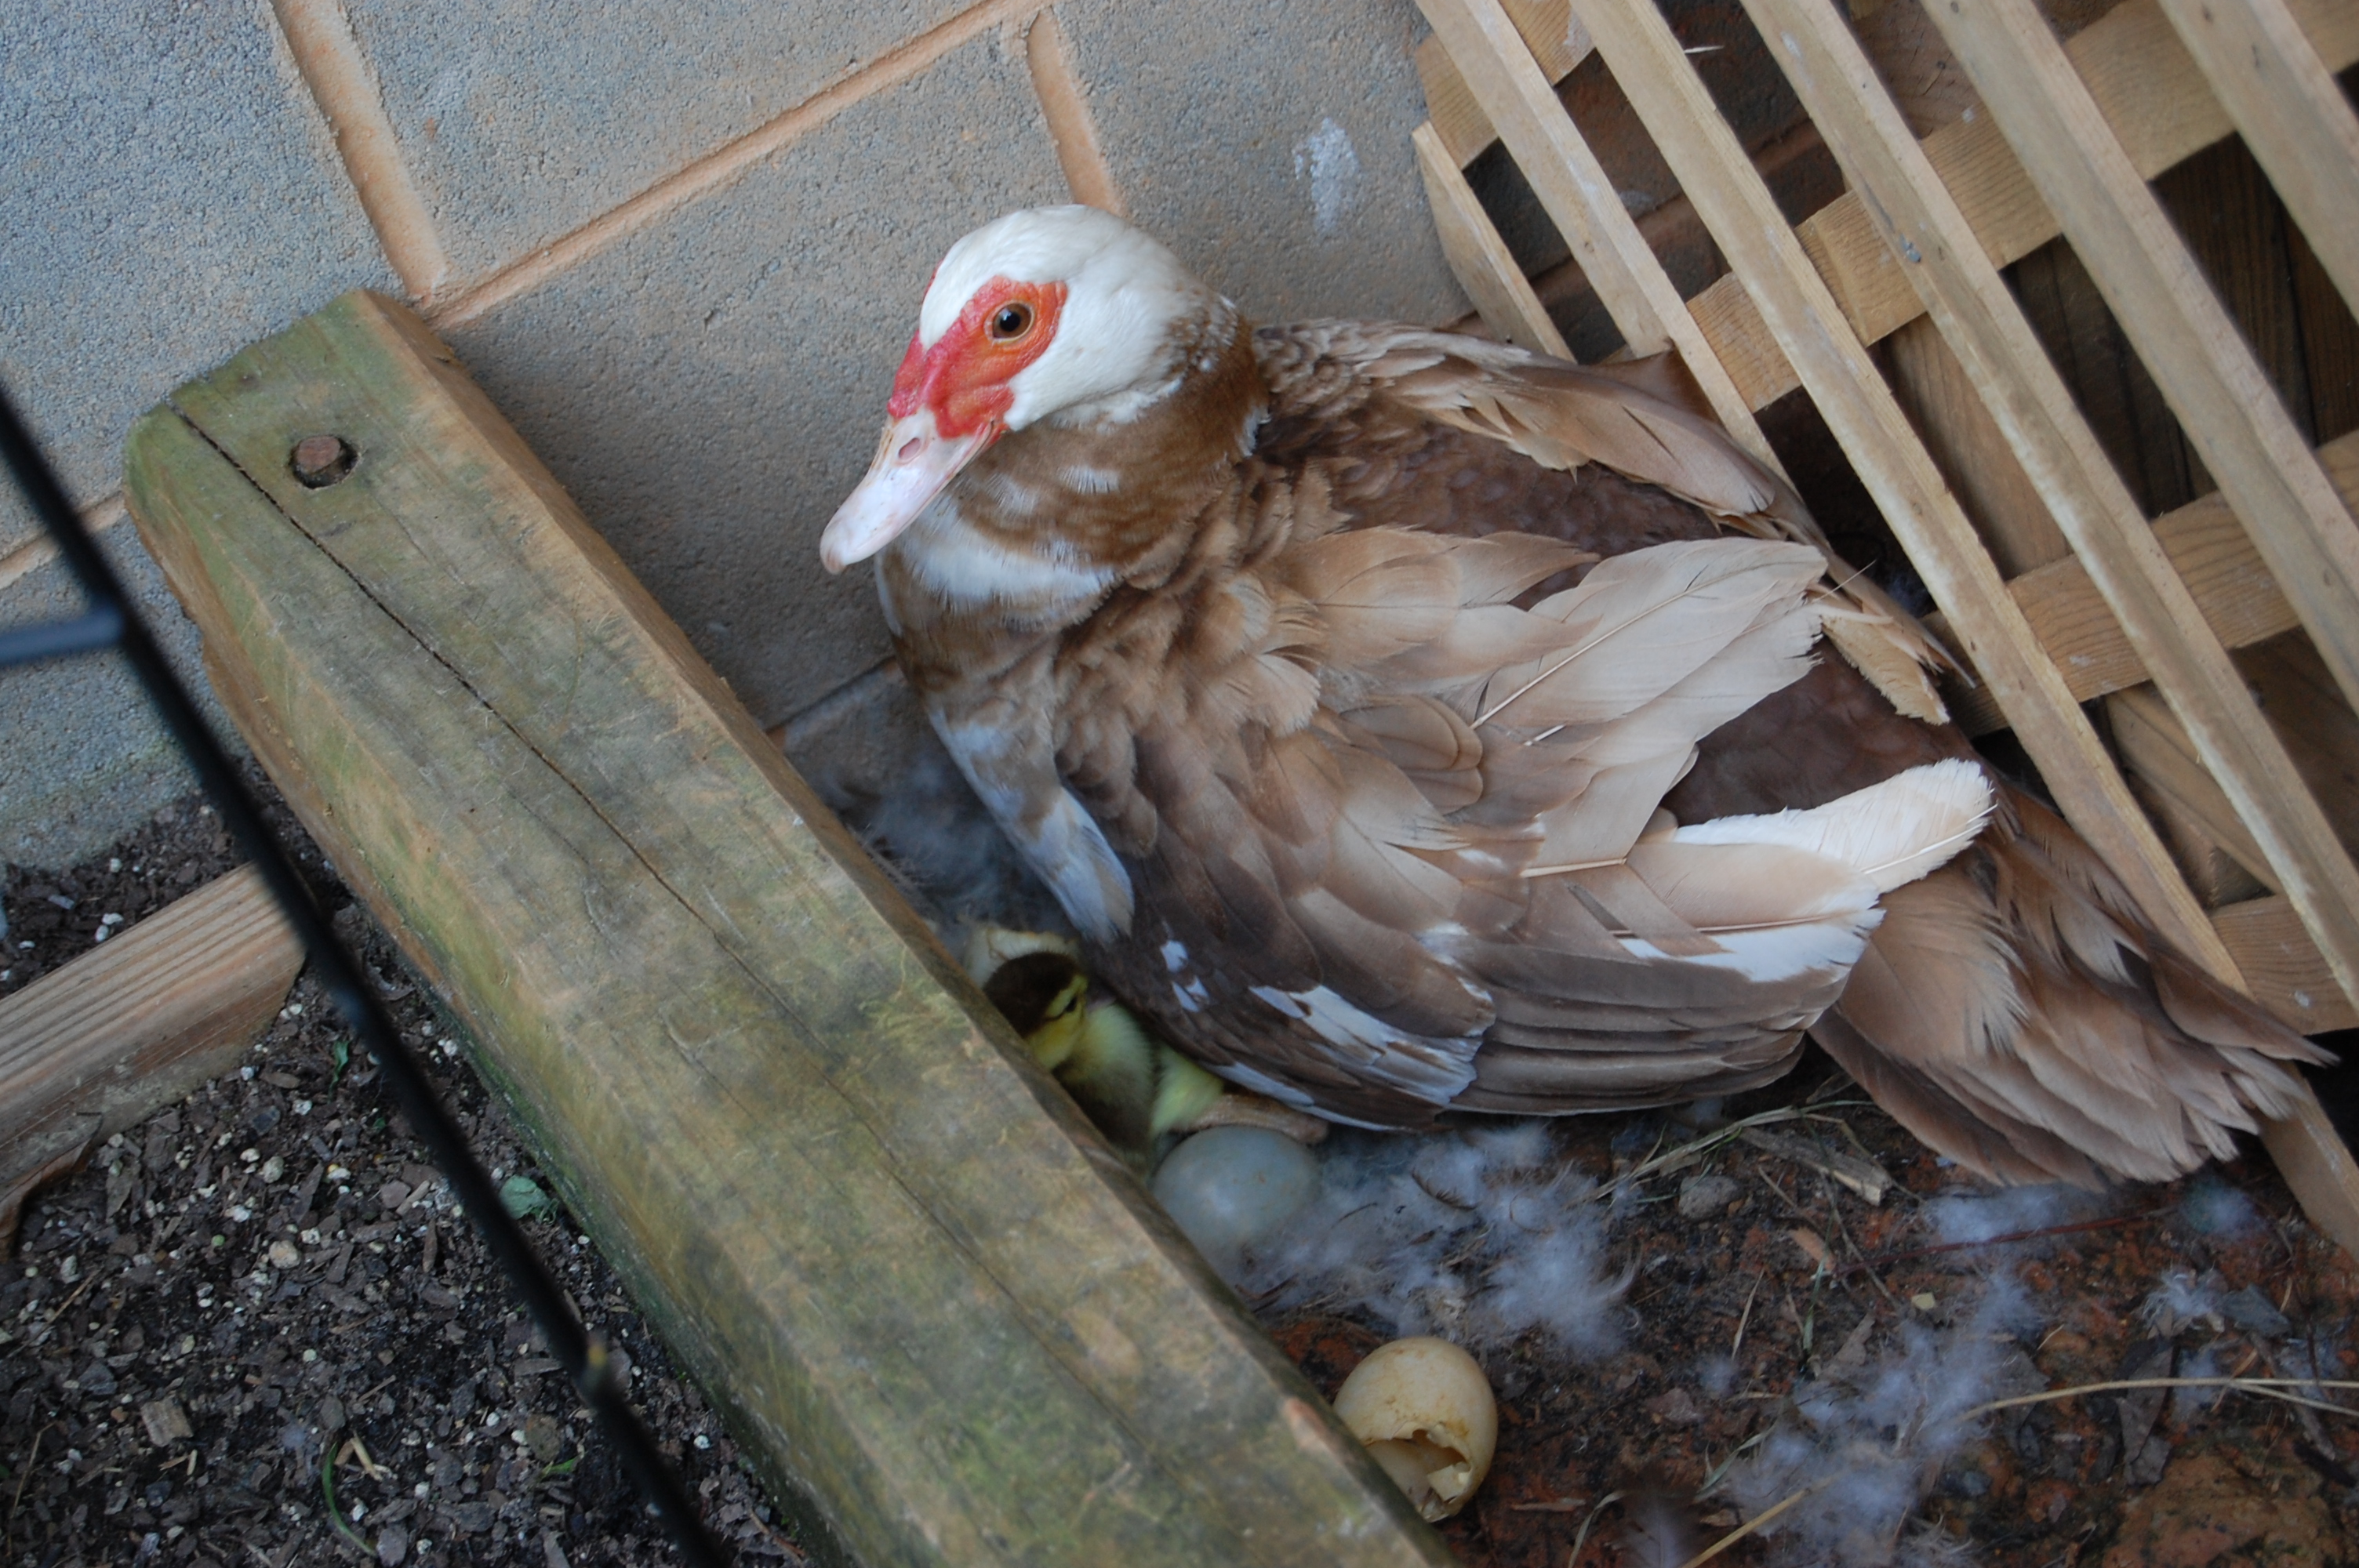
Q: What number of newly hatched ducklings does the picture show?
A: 1